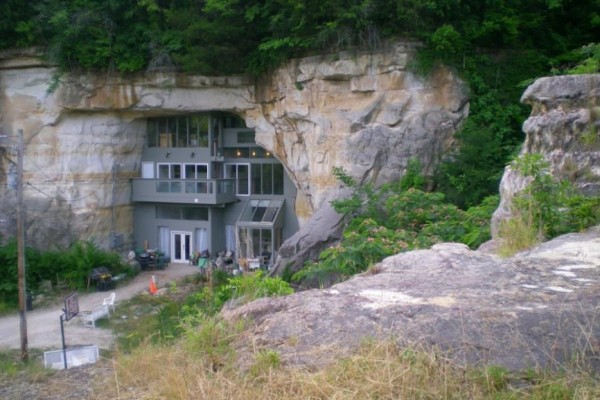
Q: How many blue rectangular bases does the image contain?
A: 1